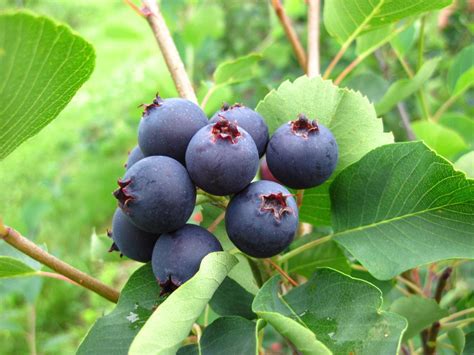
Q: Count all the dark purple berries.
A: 9